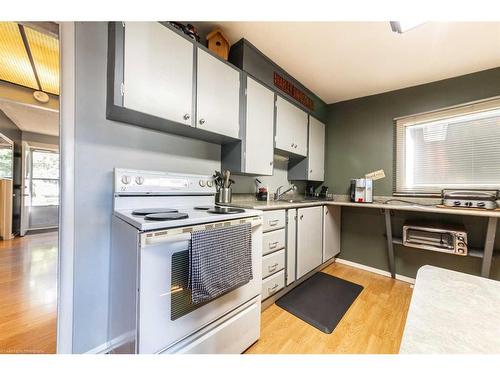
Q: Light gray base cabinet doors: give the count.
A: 3